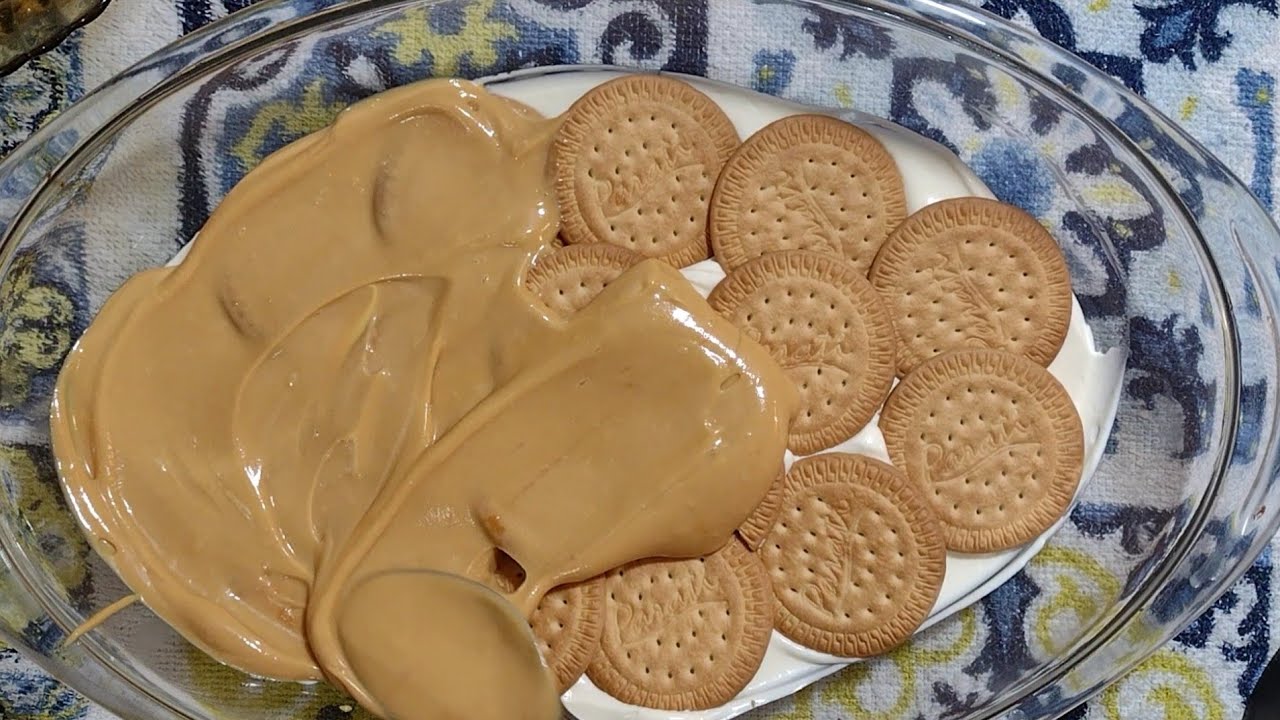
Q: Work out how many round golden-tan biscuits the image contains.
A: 10